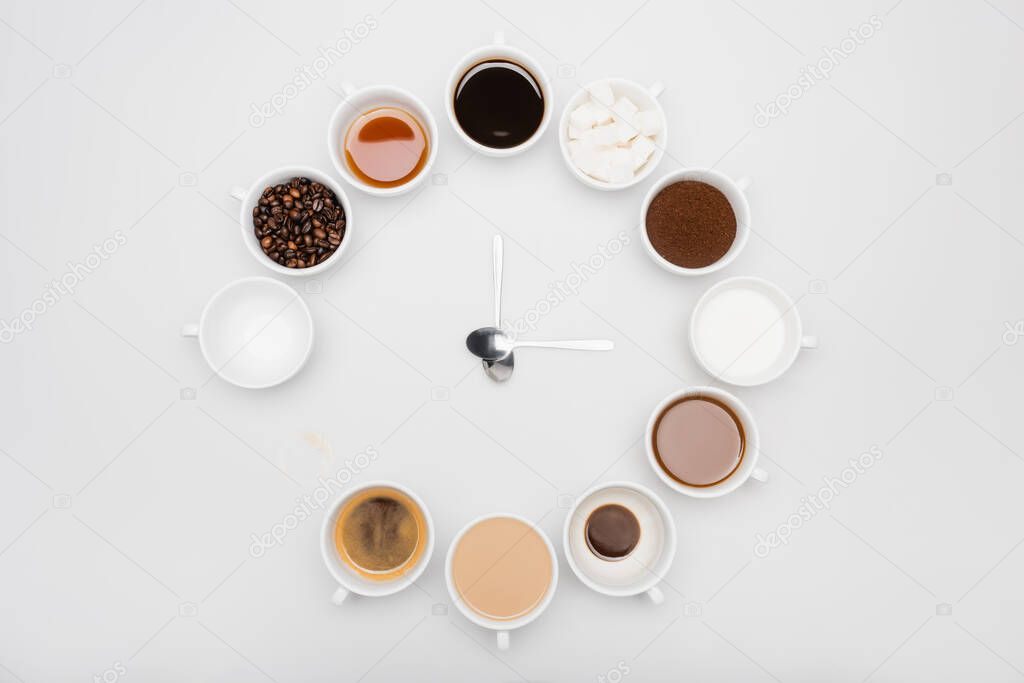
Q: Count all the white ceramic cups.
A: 11